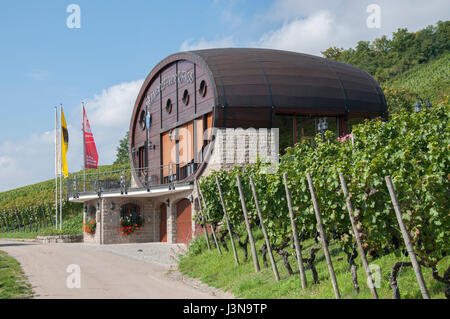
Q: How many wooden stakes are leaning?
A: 9